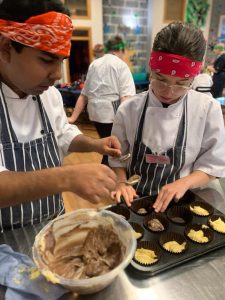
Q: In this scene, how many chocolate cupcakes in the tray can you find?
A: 2